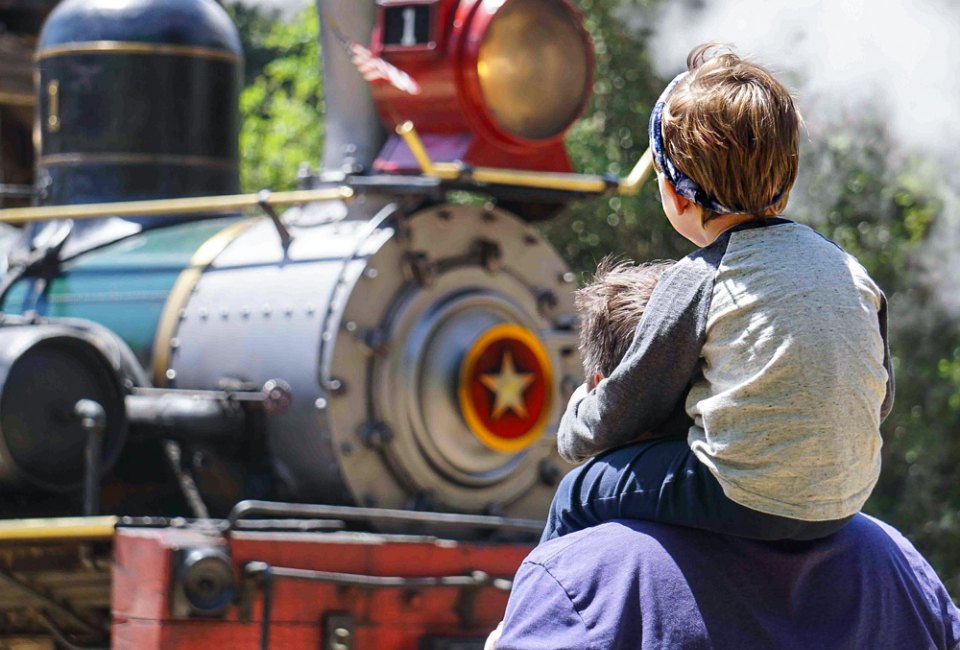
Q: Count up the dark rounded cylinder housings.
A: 2